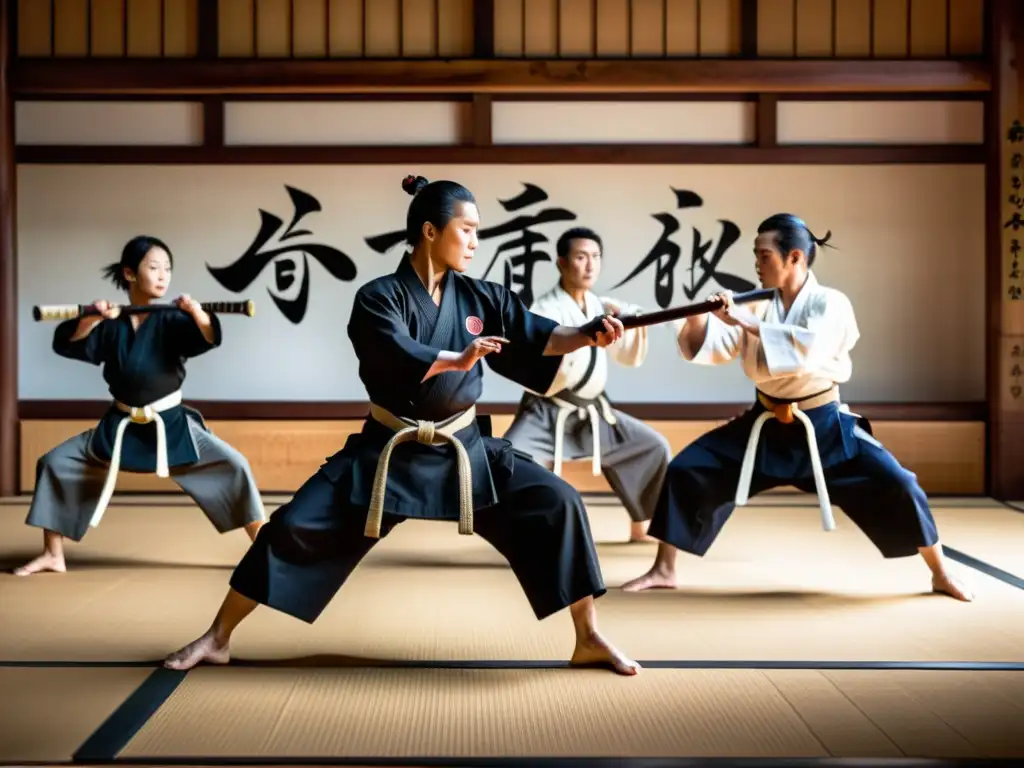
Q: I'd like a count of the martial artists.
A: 4